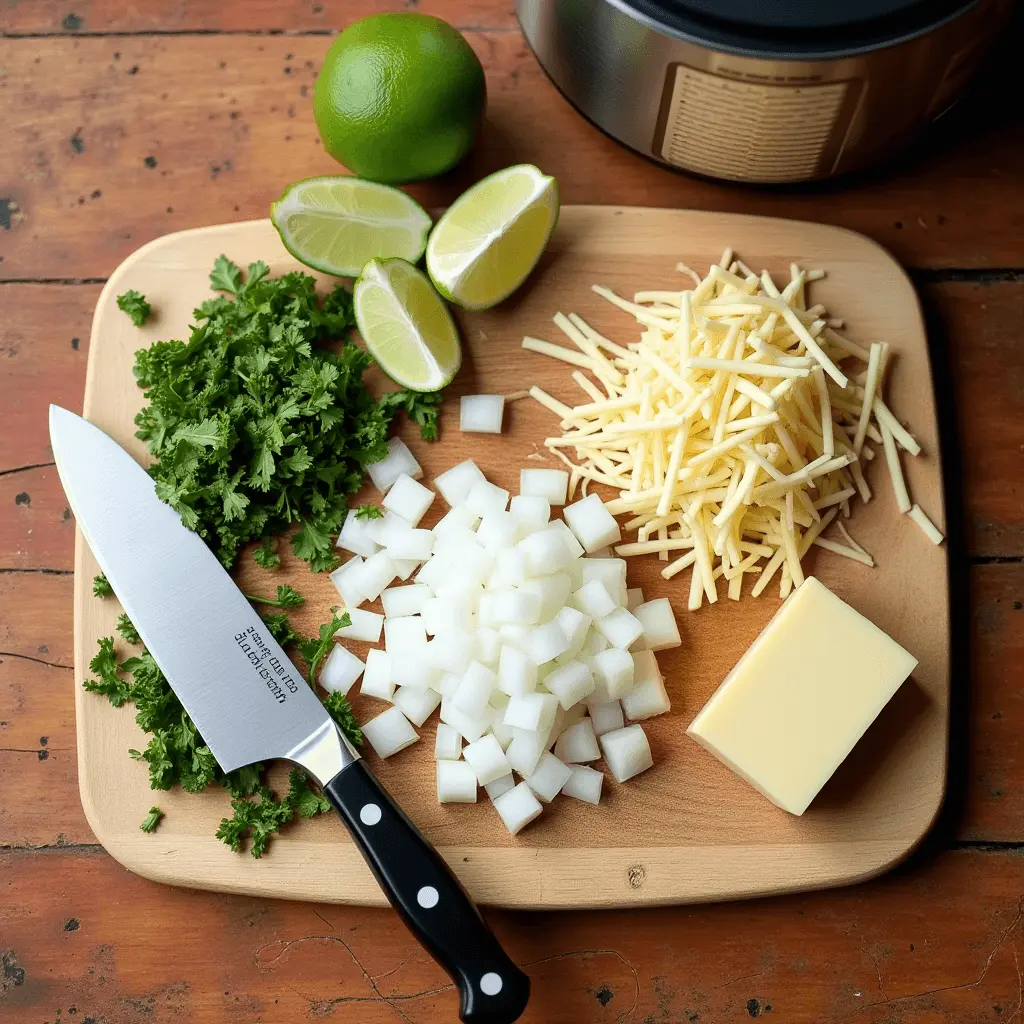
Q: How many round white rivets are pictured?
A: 3